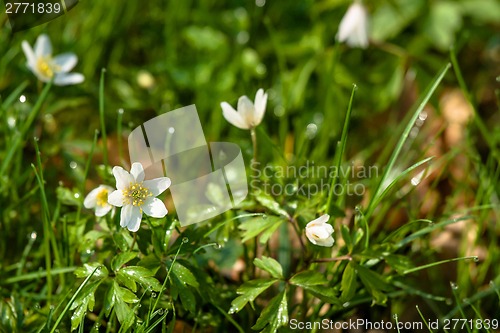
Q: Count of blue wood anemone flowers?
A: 0